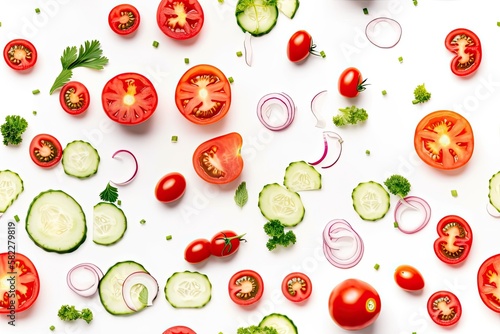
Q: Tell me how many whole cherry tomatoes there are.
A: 6